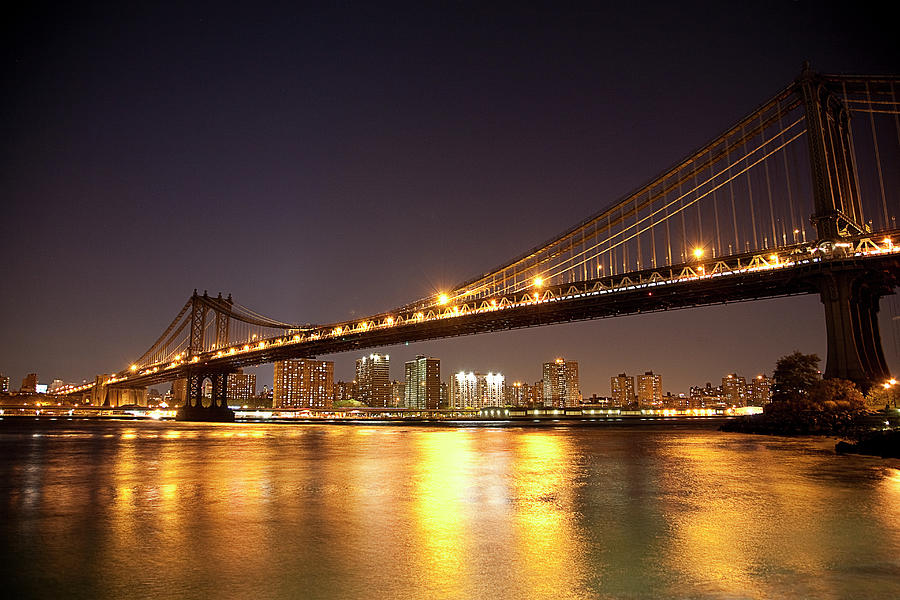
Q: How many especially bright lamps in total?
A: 3